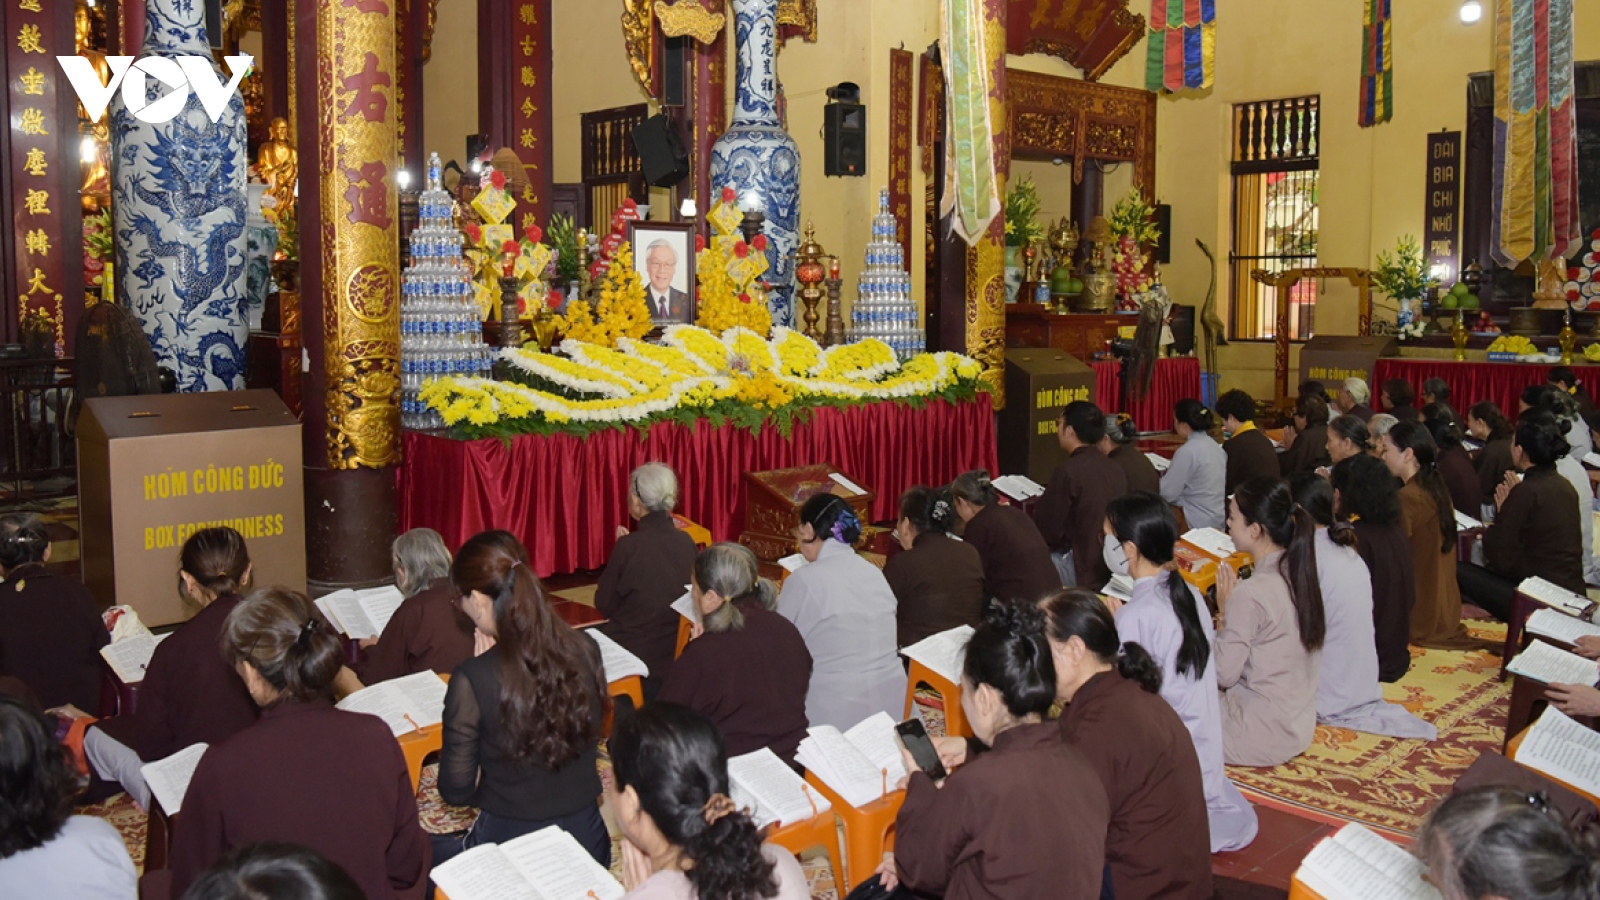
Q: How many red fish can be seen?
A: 0